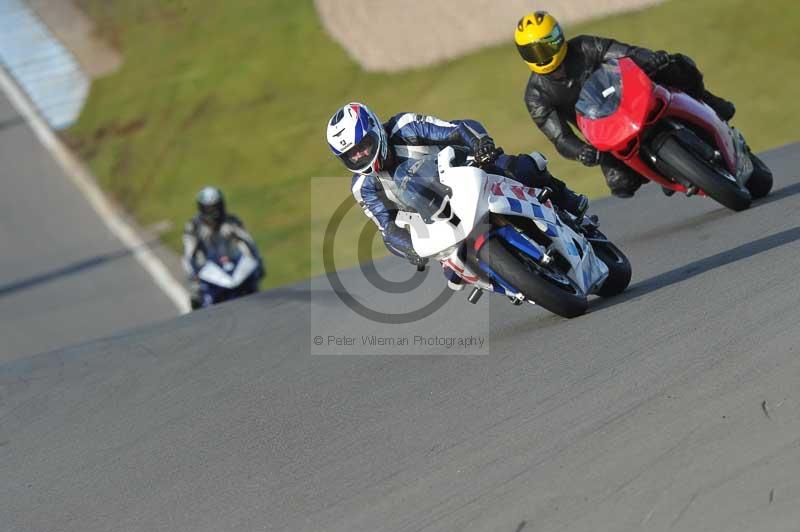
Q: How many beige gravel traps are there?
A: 1